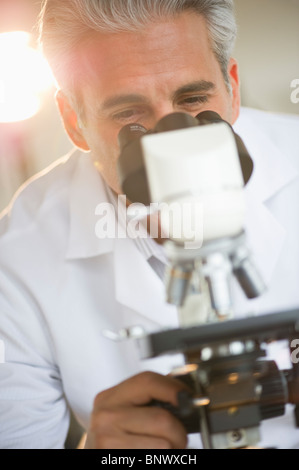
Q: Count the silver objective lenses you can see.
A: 3